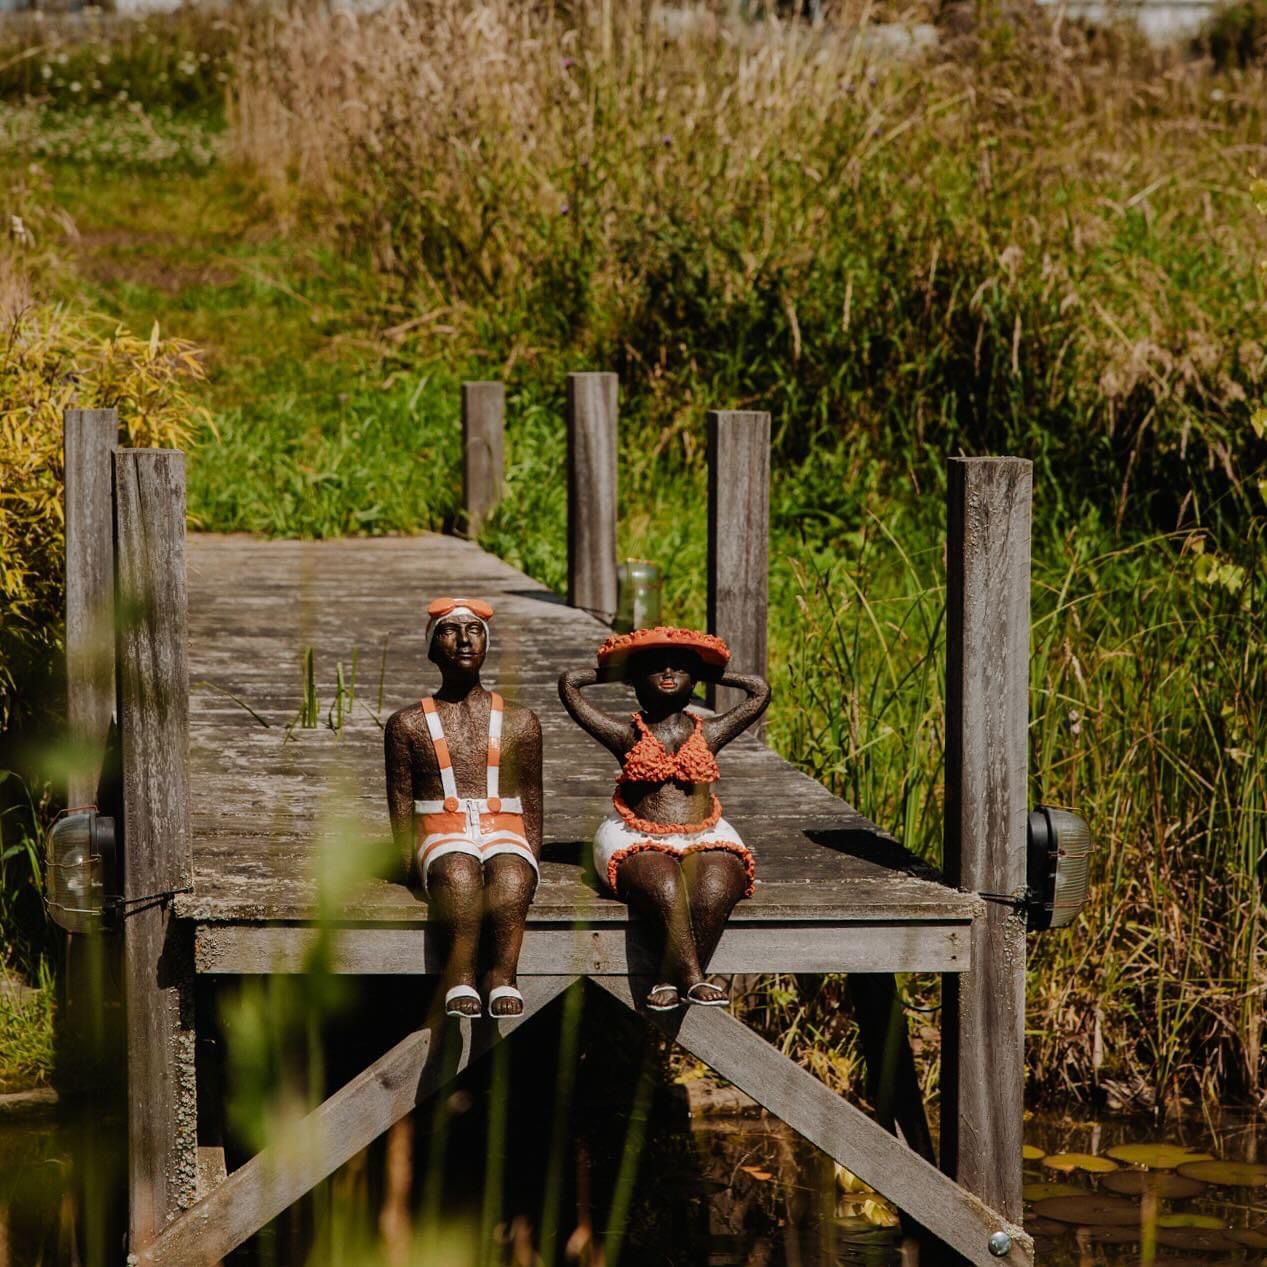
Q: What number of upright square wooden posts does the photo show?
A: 6